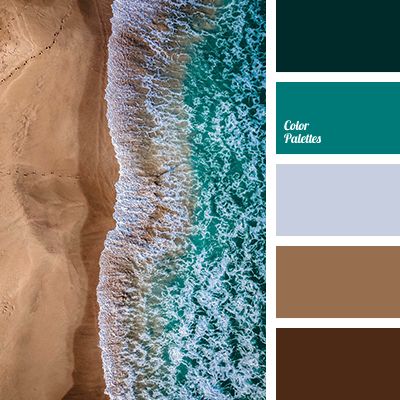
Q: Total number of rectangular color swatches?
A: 5